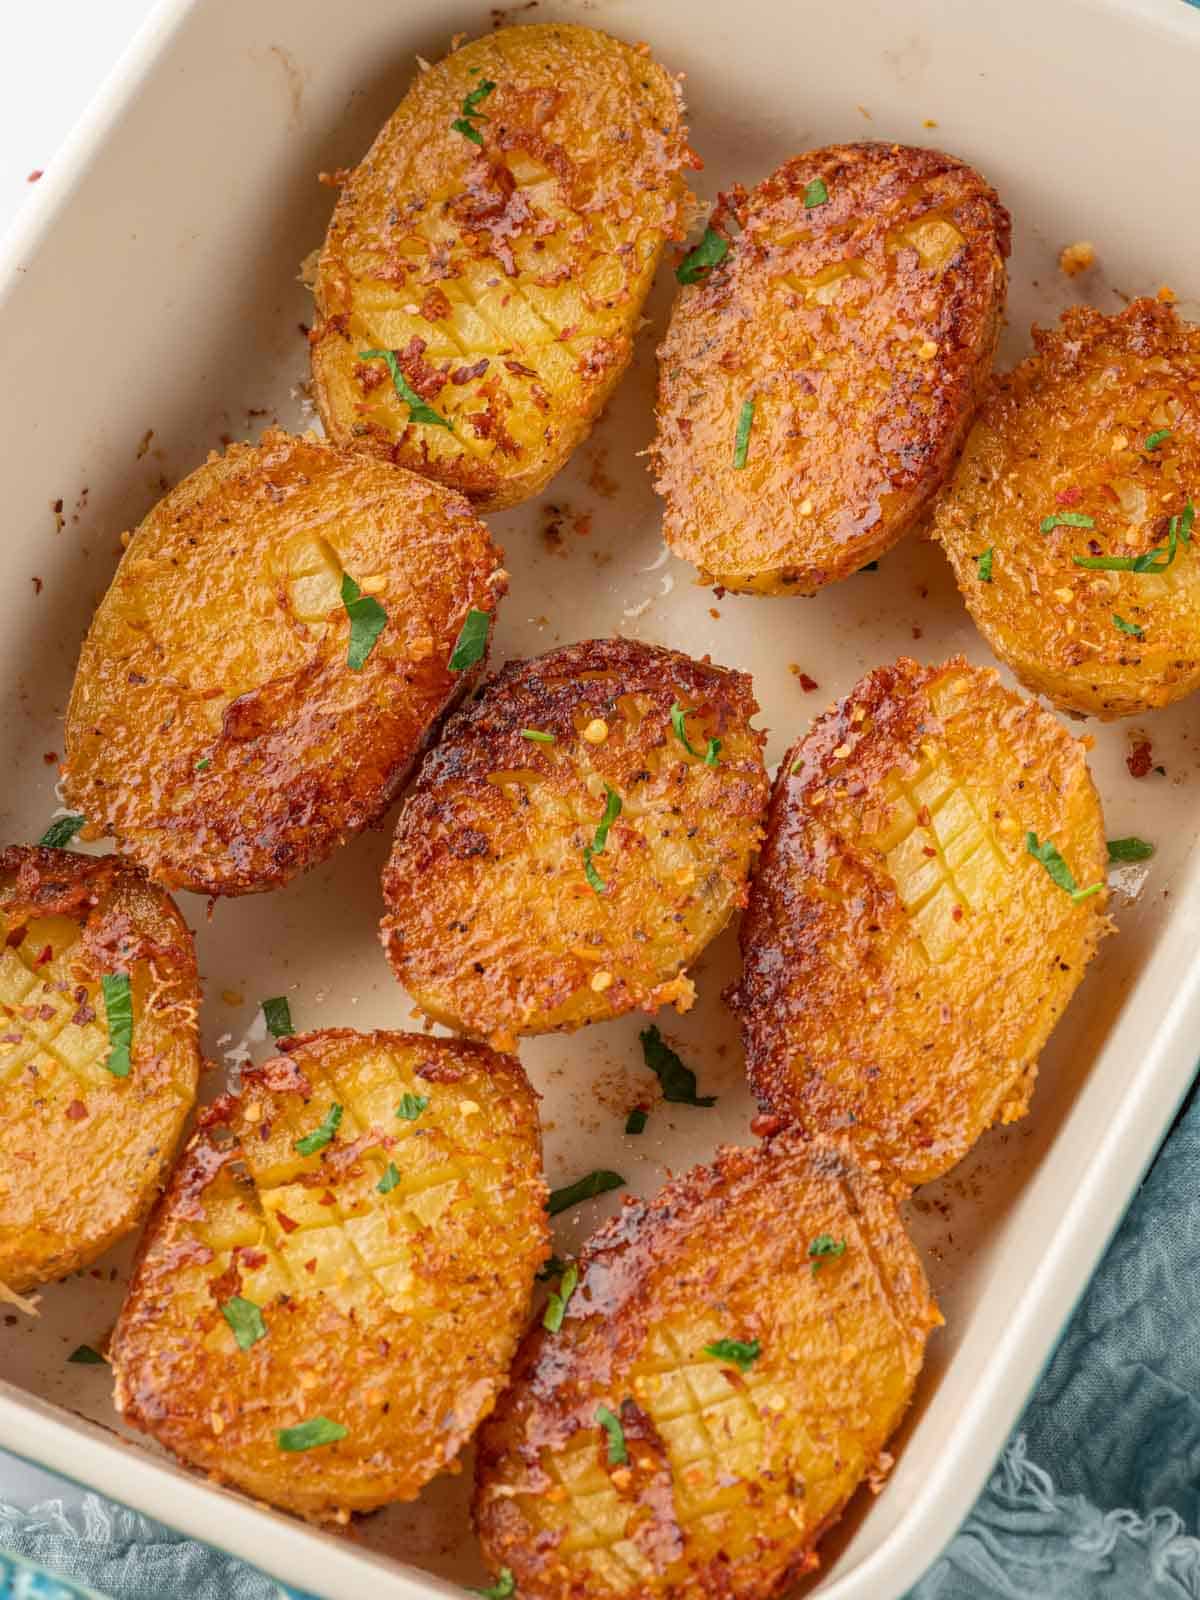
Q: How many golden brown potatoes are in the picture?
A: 9